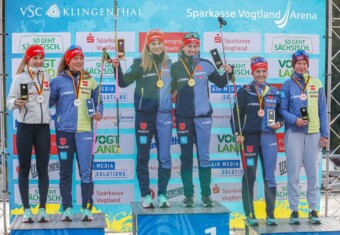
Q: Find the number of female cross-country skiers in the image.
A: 6